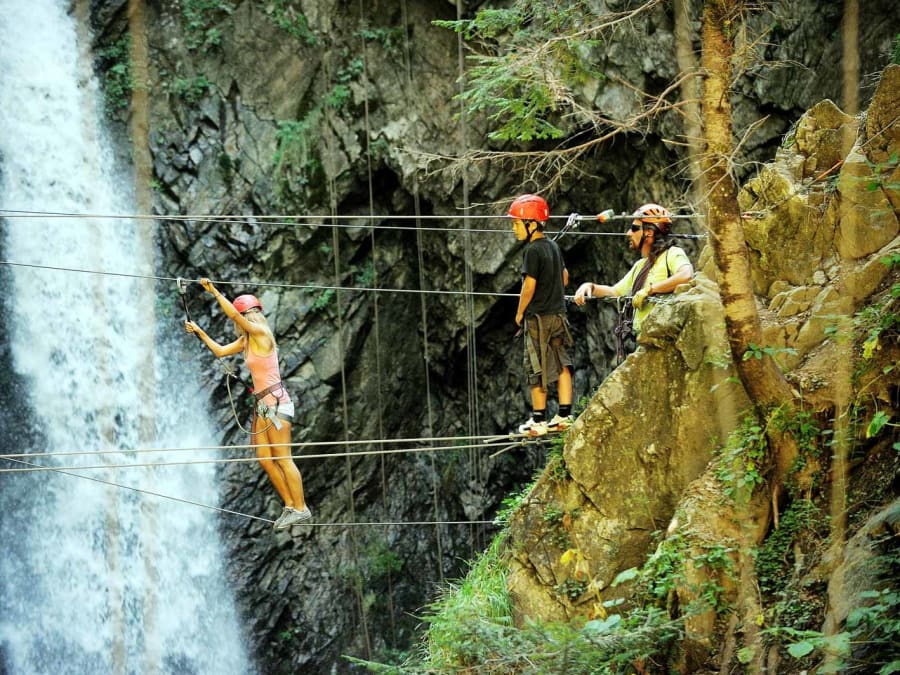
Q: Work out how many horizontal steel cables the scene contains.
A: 6